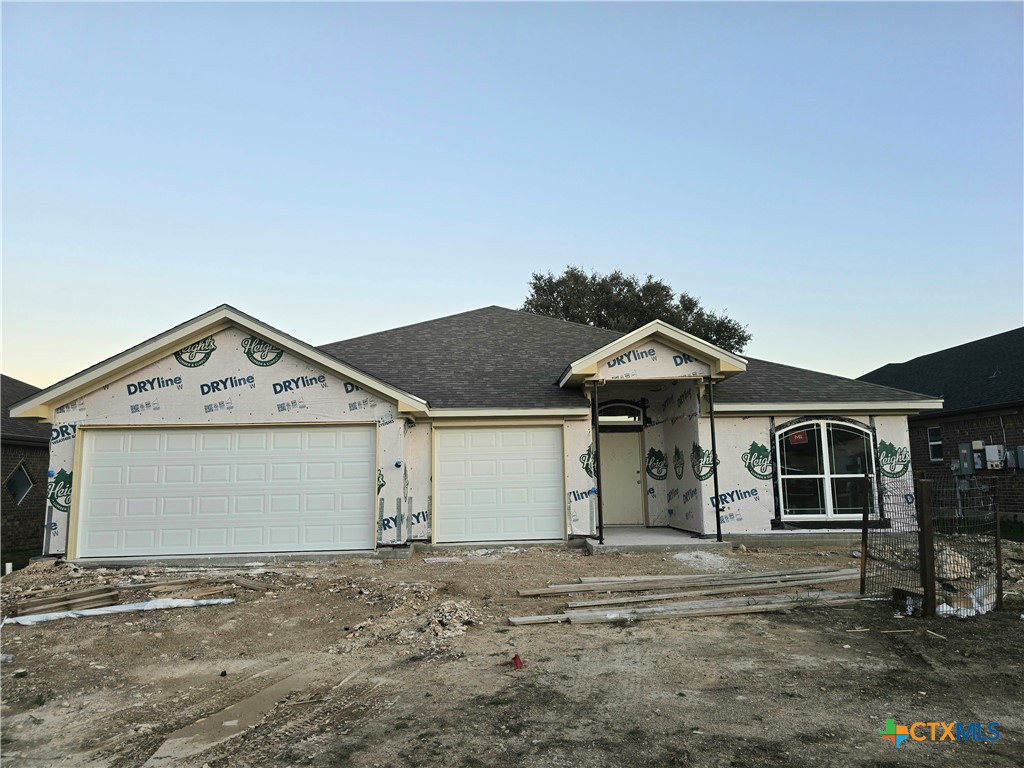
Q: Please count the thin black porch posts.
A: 2